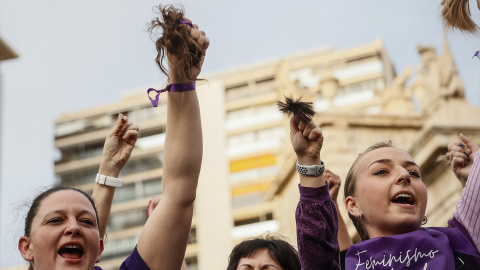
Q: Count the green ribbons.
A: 0